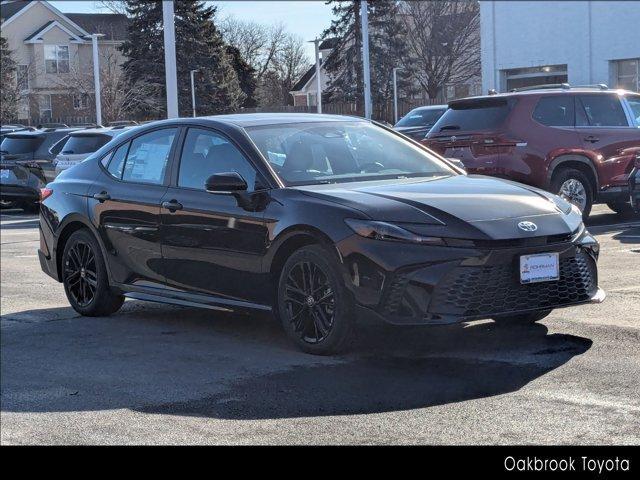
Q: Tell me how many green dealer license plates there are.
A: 0